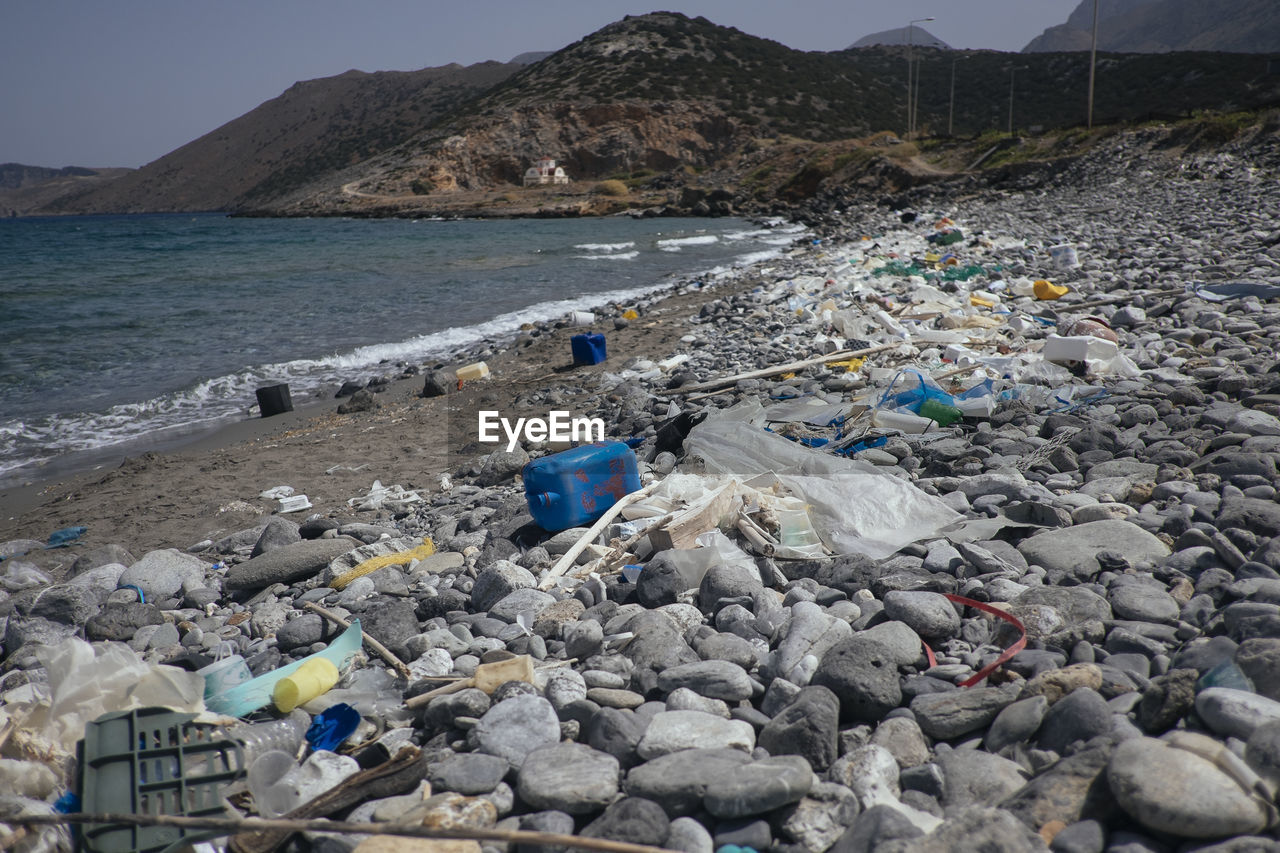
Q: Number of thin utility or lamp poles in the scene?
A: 5